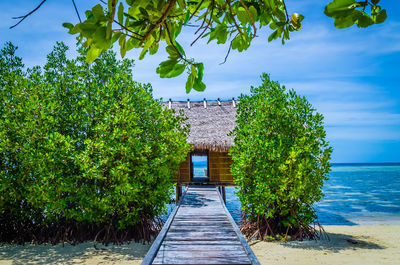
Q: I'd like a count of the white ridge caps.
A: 5